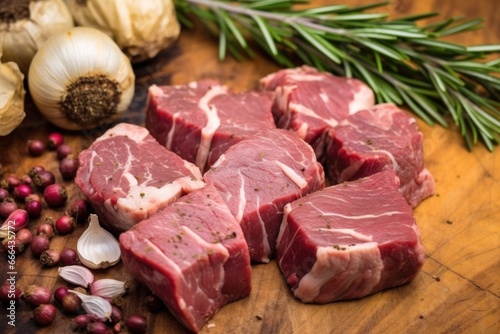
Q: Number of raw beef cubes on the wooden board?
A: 7